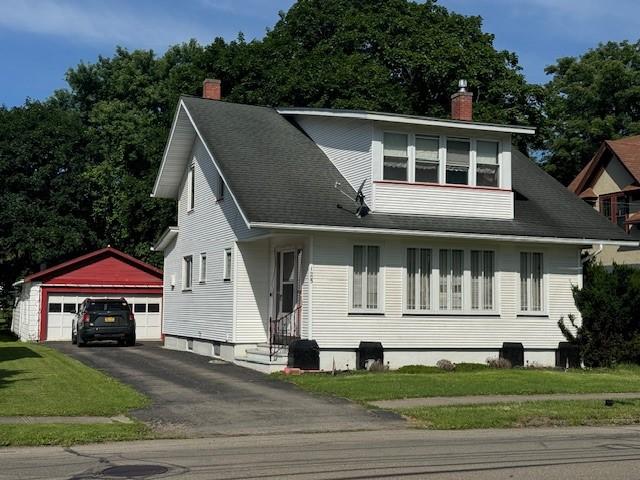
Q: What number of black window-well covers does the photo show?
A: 4